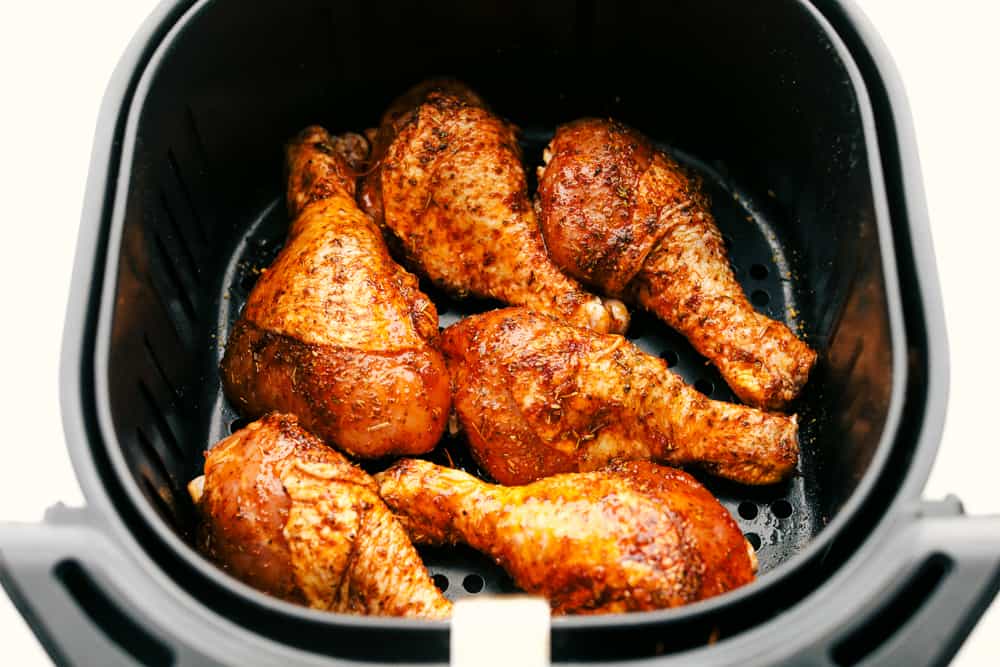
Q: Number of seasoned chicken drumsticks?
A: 6